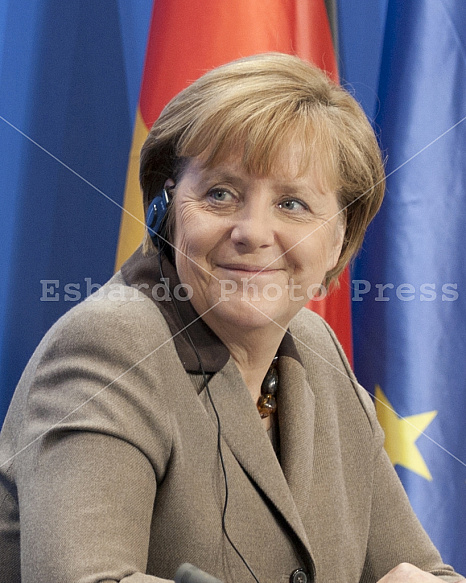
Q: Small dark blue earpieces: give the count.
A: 1